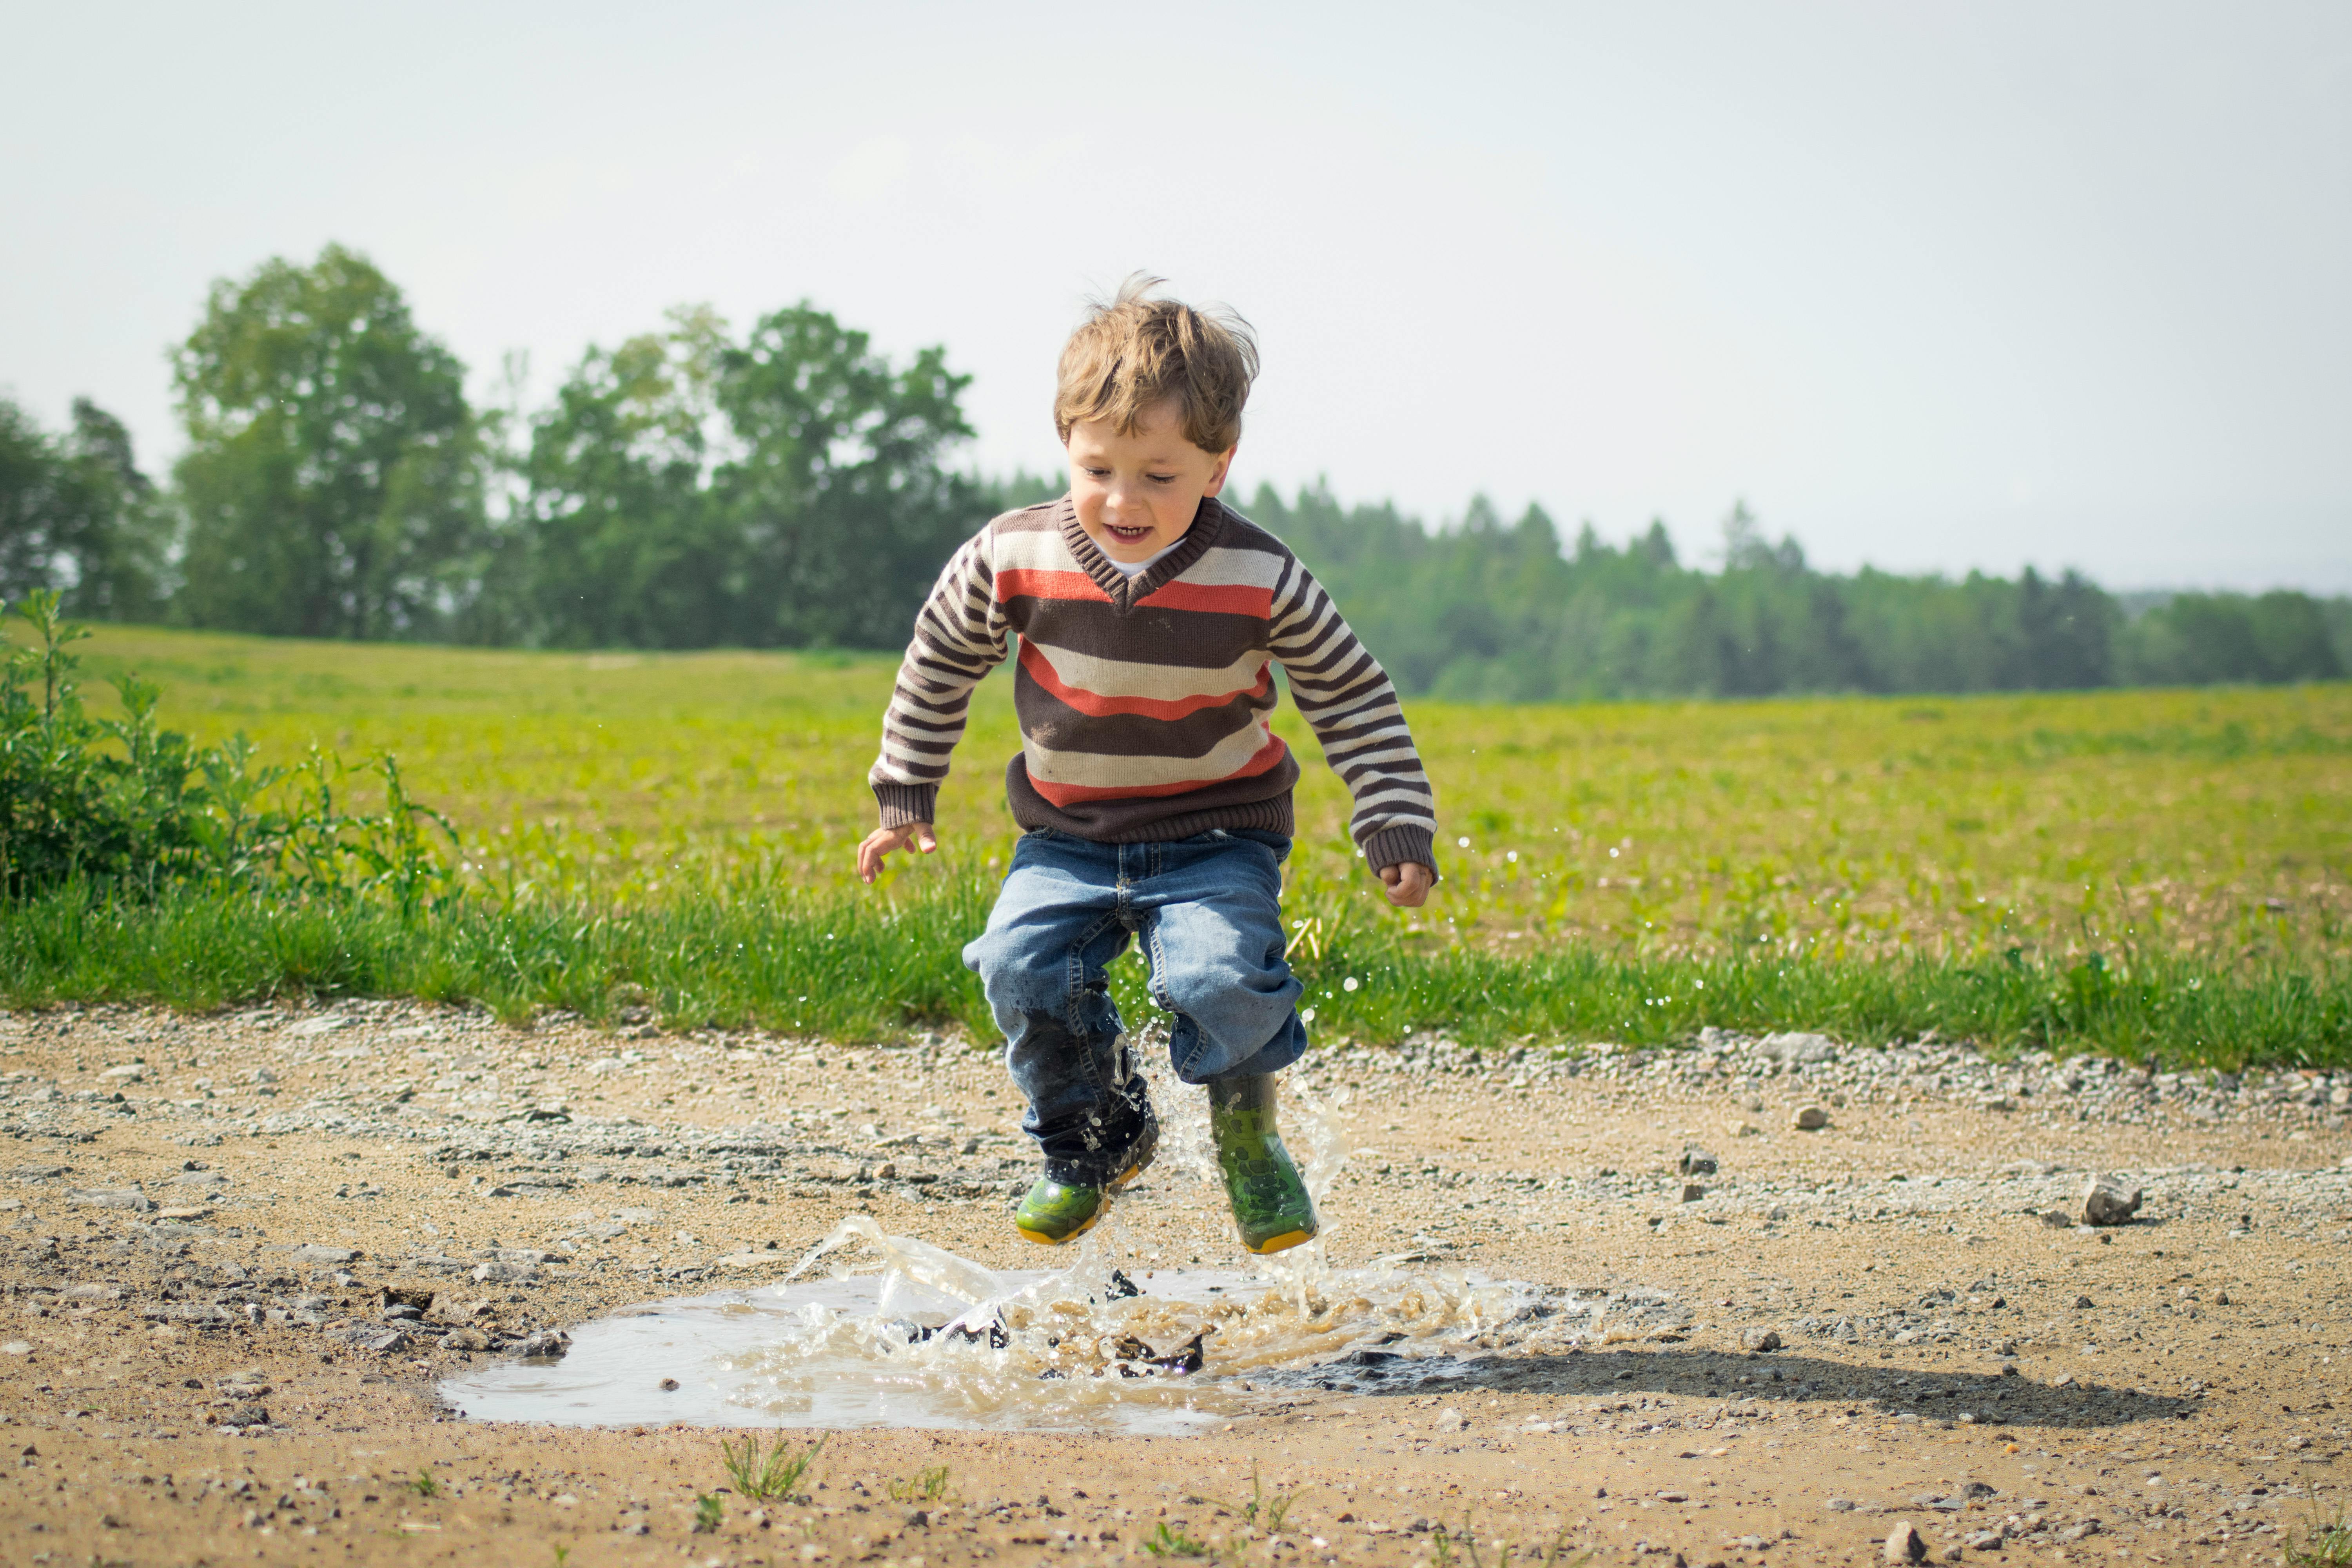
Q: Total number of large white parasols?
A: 0